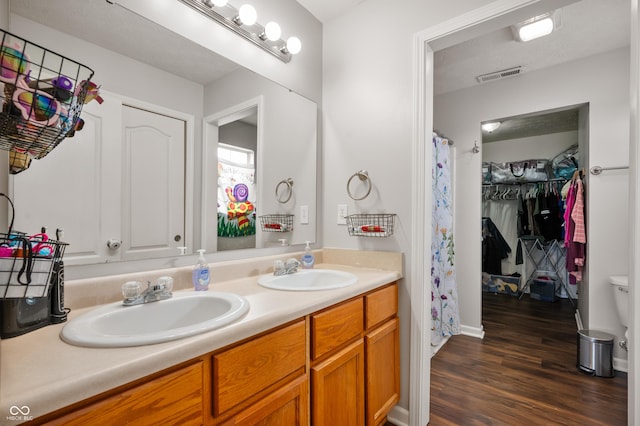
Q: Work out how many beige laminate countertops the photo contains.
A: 1